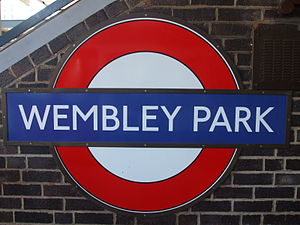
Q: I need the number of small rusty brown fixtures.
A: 1